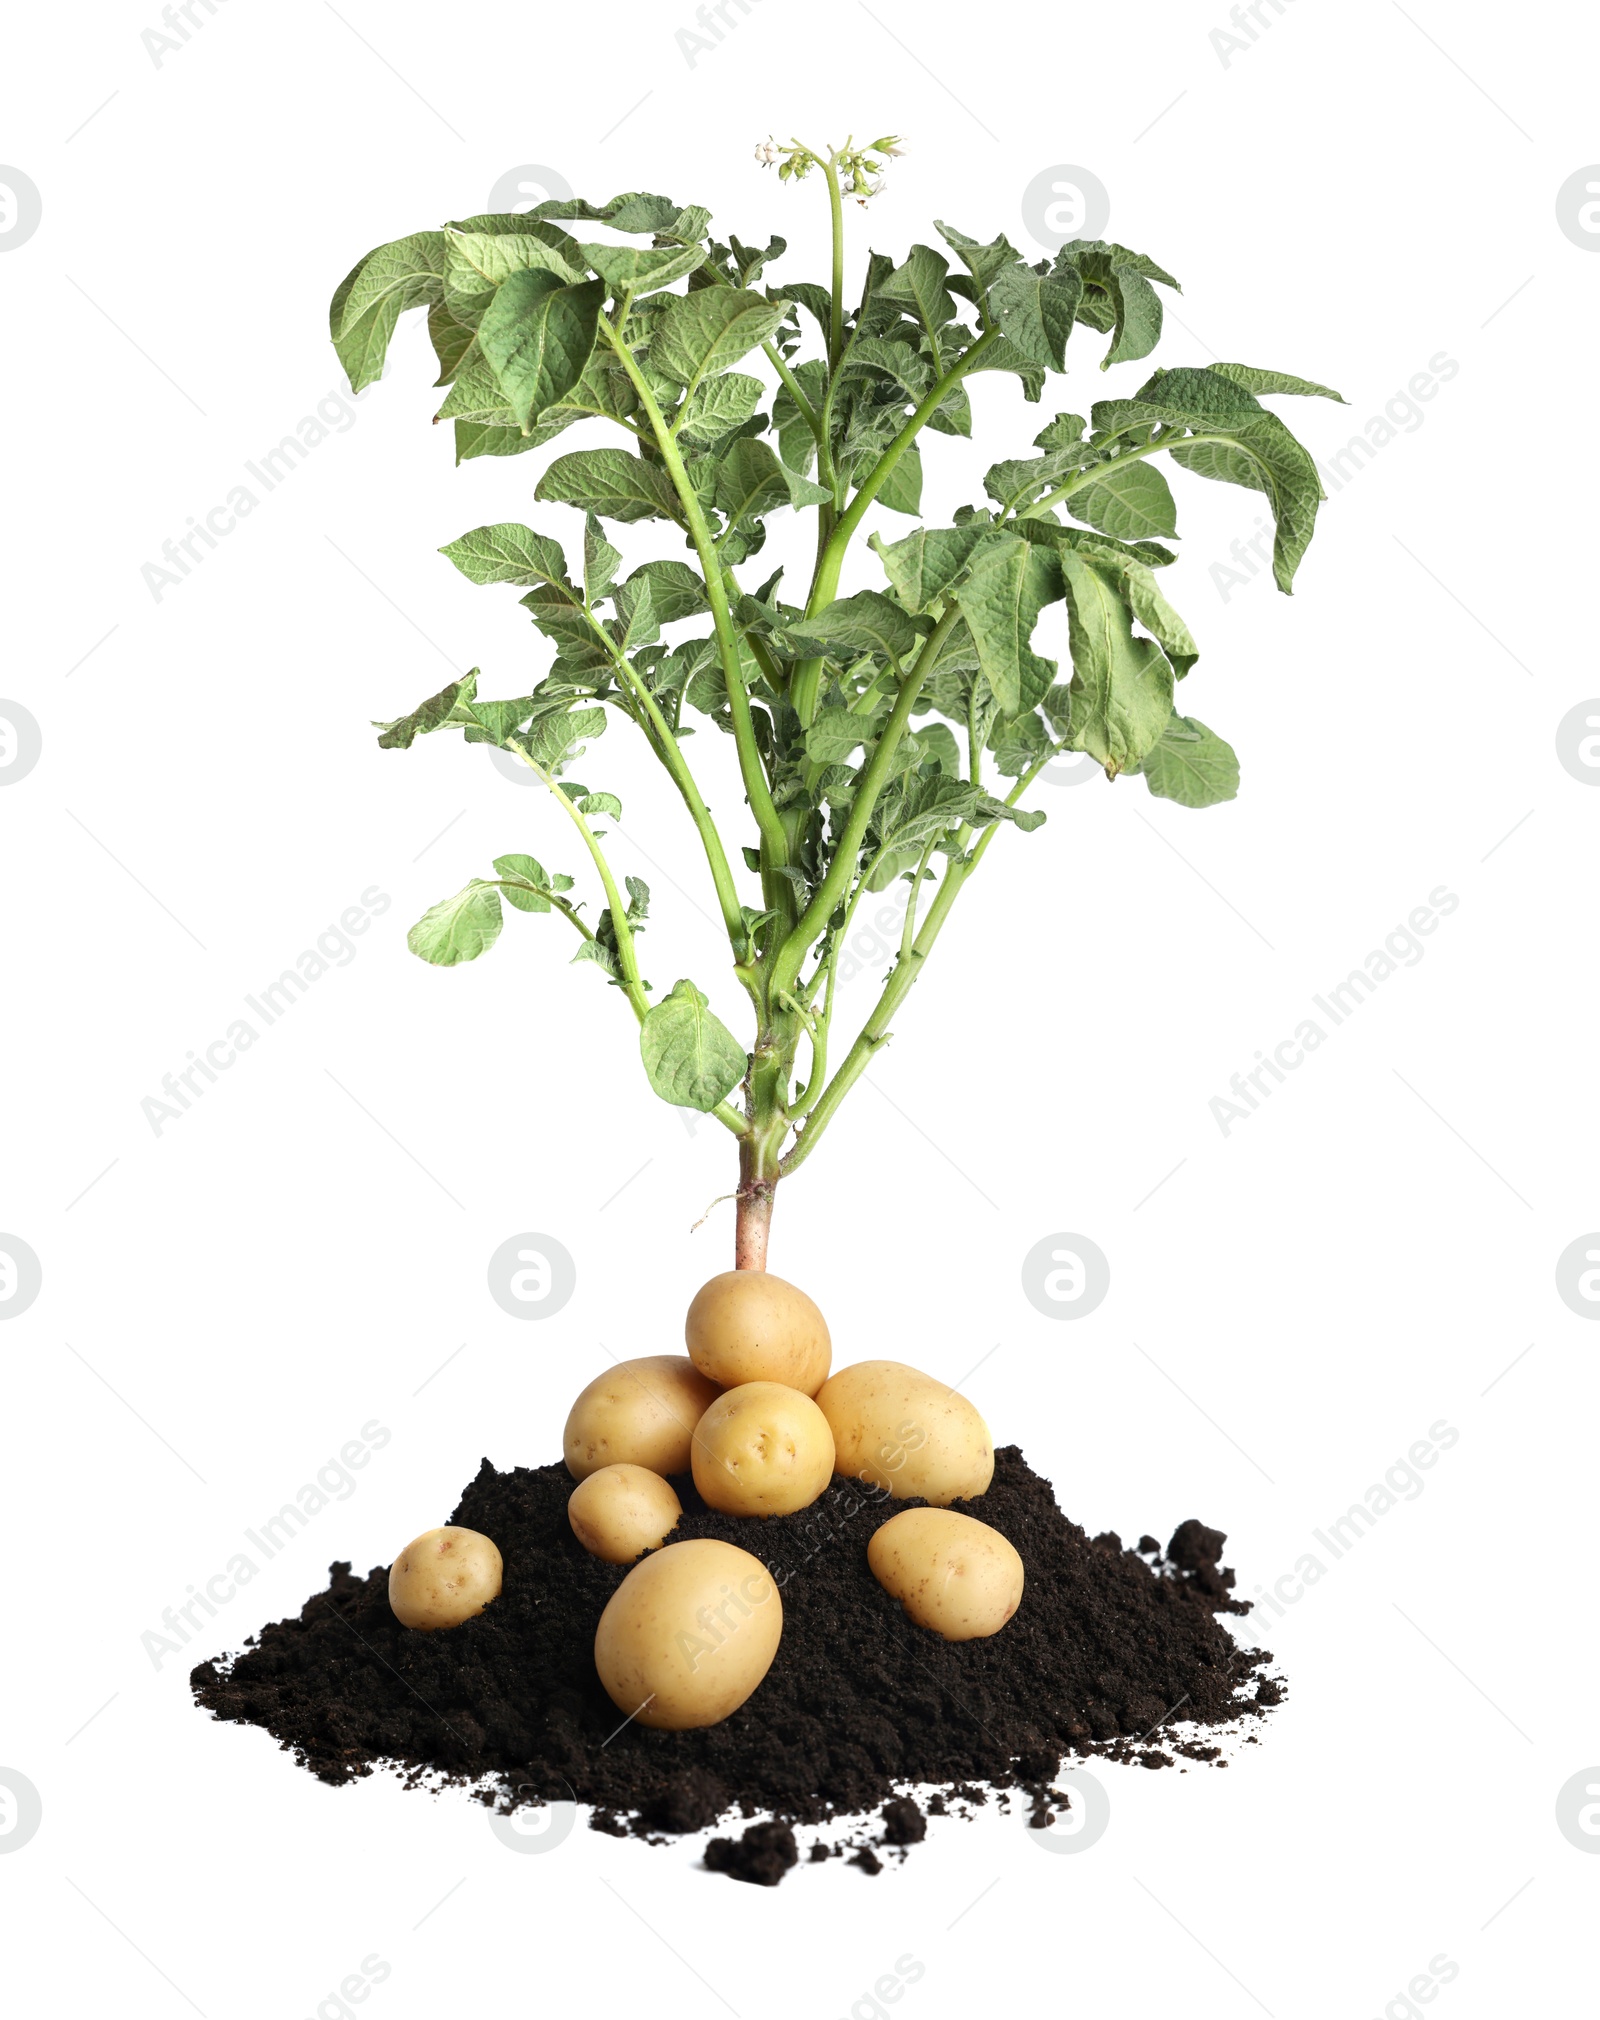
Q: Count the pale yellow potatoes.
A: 8